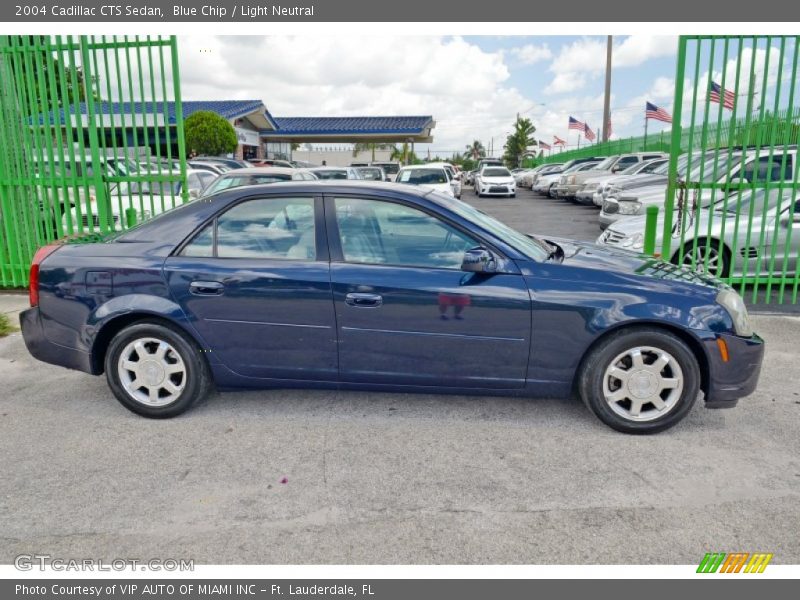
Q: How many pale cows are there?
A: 0